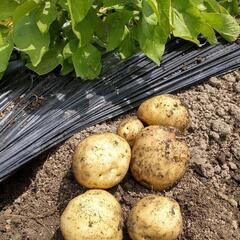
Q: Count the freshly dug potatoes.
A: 6